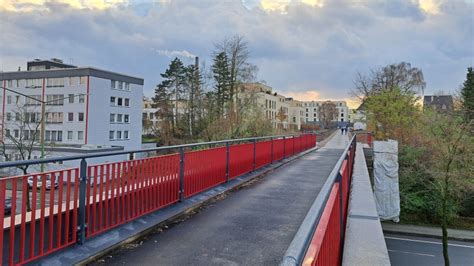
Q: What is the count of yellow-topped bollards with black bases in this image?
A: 0